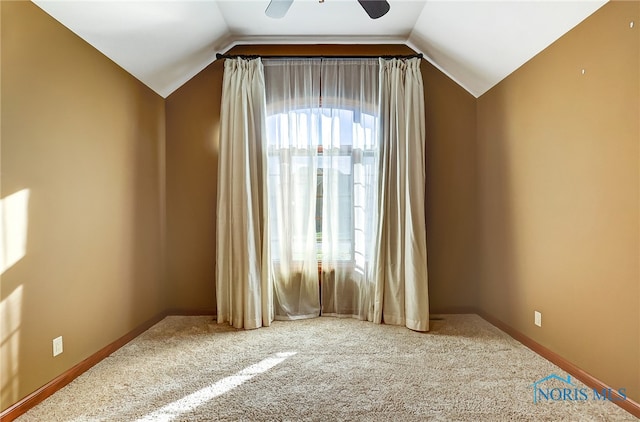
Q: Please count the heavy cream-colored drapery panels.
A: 2